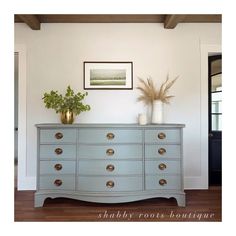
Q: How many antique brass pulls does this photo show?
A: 12